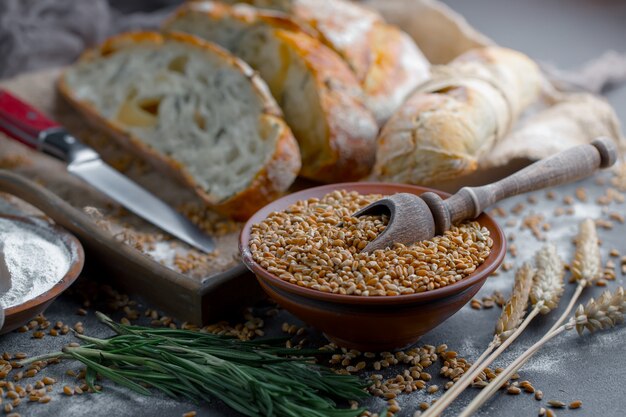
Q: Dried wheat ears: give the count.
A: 4